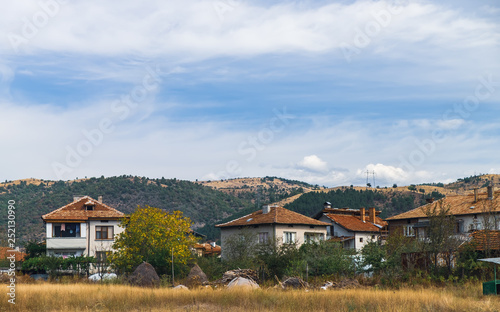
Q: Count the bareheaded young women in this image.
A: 0